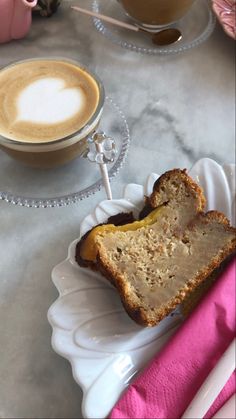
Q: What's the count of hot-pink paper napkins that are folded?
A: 1